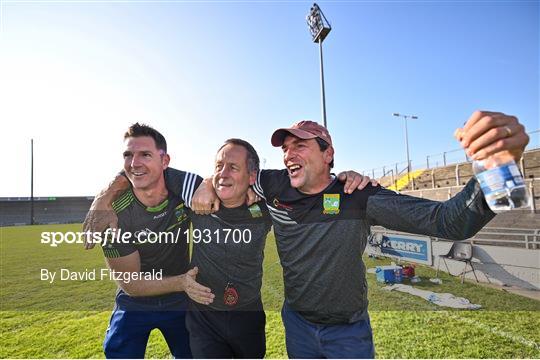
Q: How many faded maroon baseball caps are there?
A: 1